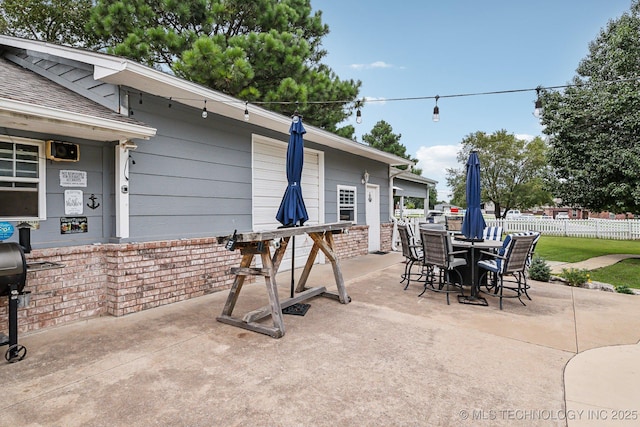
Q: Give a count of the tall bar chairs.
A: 6